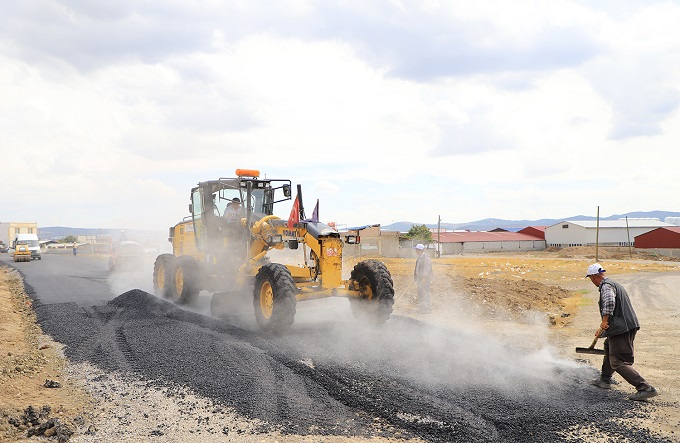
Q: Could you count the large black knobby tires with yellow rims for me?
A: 4